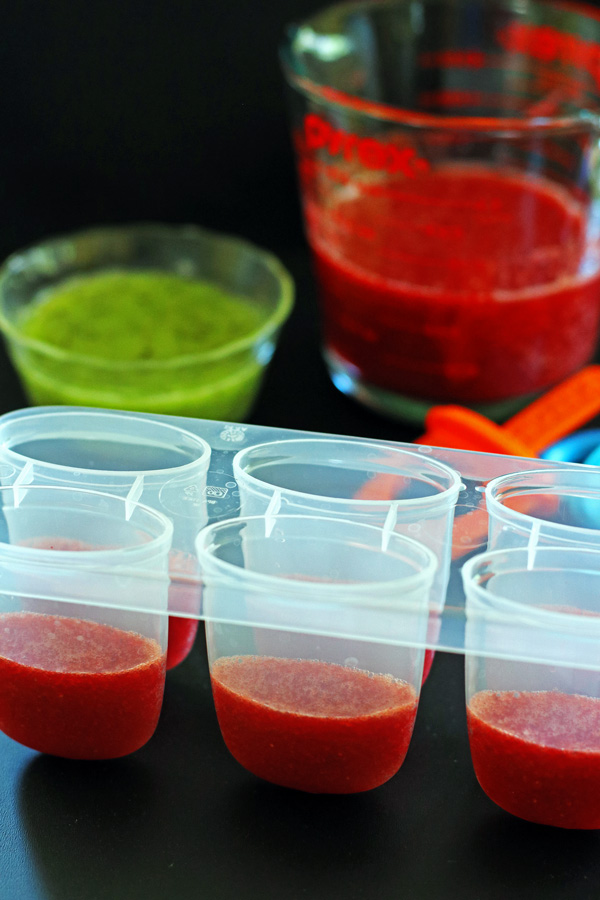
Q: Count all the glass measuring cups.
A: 1